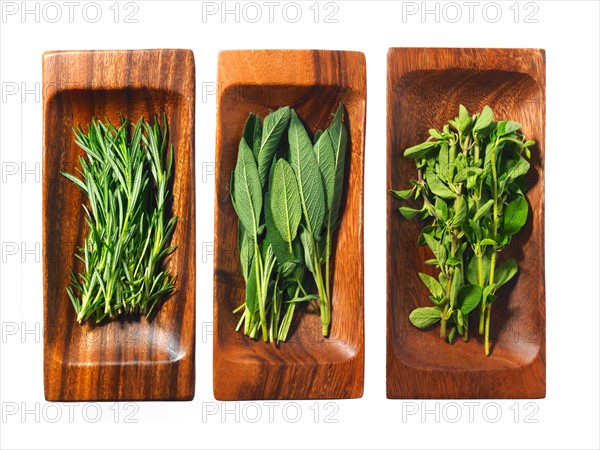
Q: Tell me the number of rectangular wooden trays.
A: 3